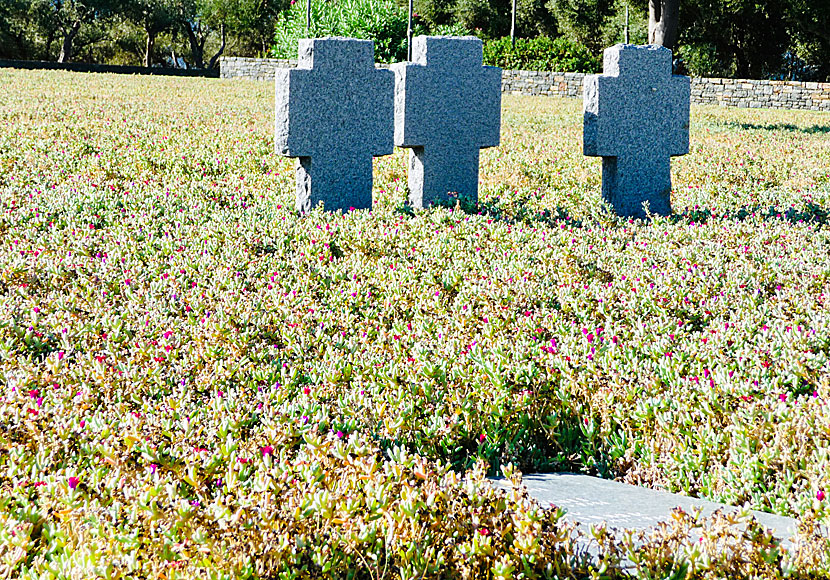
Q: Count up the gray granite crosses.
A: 3